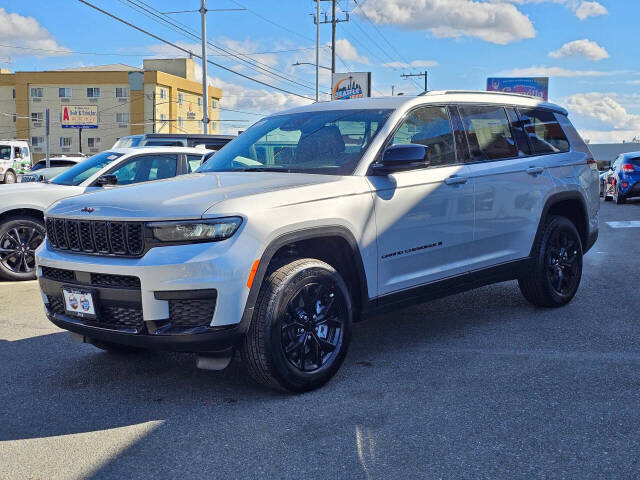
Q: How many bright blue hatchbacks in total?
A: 1